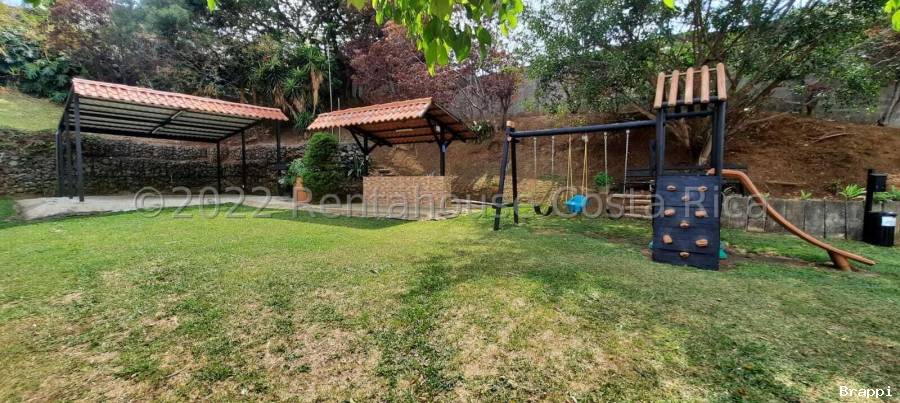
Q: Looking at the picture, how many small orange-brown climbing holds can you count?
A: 9